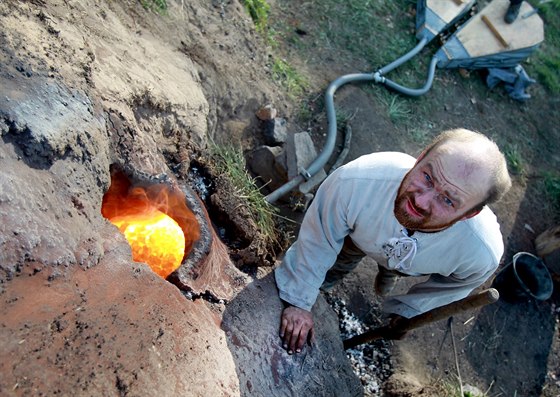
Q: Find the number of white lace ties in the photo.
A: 1